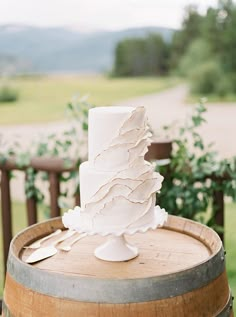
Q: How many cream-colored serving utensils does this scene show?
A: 3